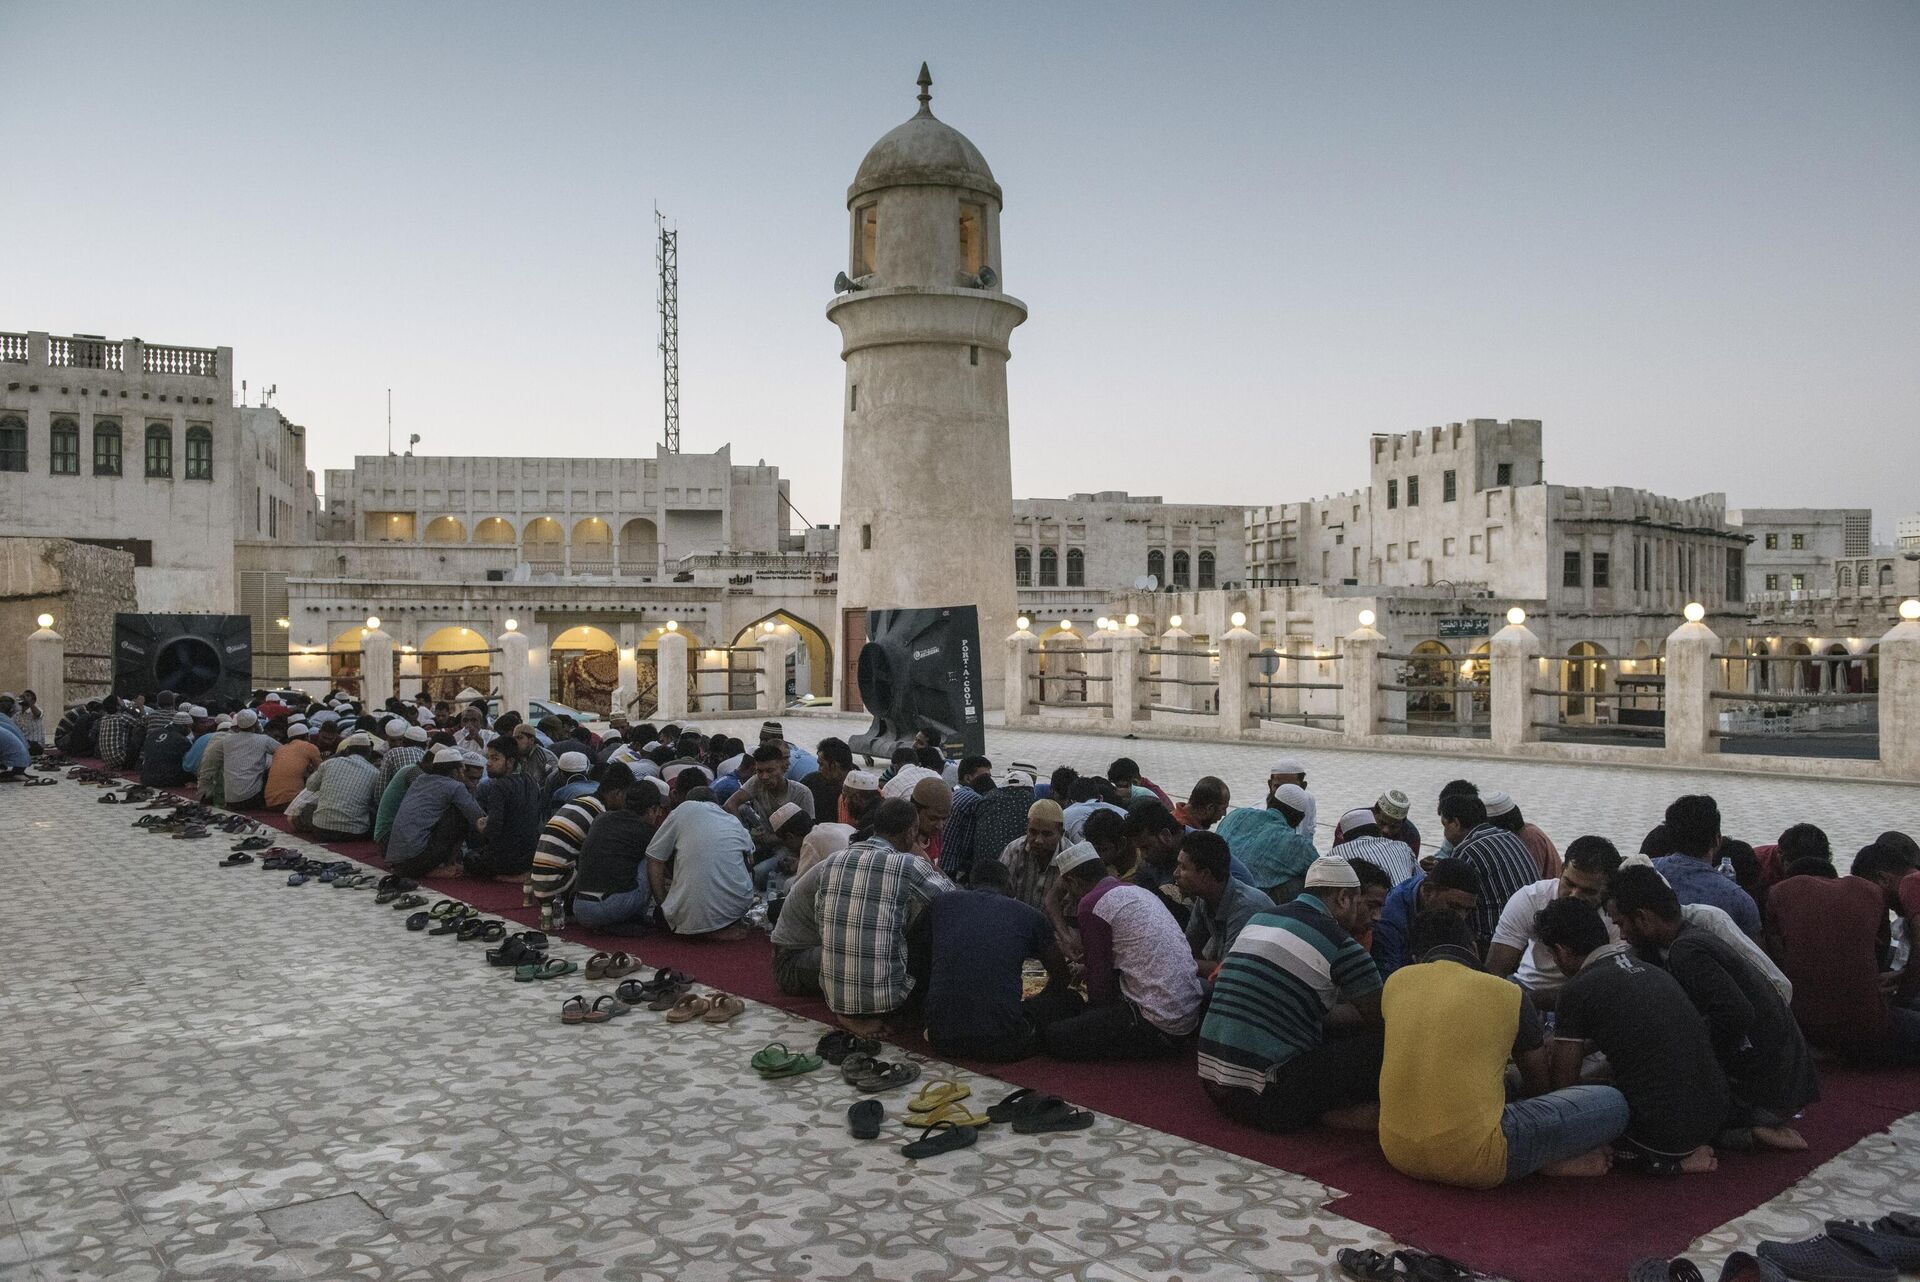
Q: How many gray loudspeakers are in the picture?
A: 2